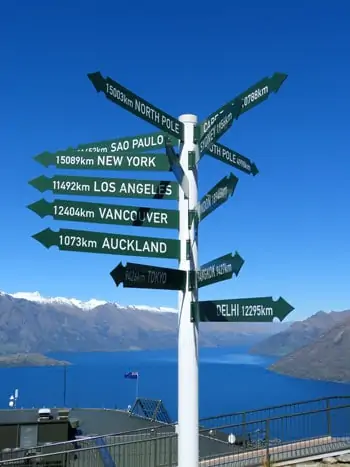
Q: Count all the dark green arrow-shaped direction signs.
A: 13